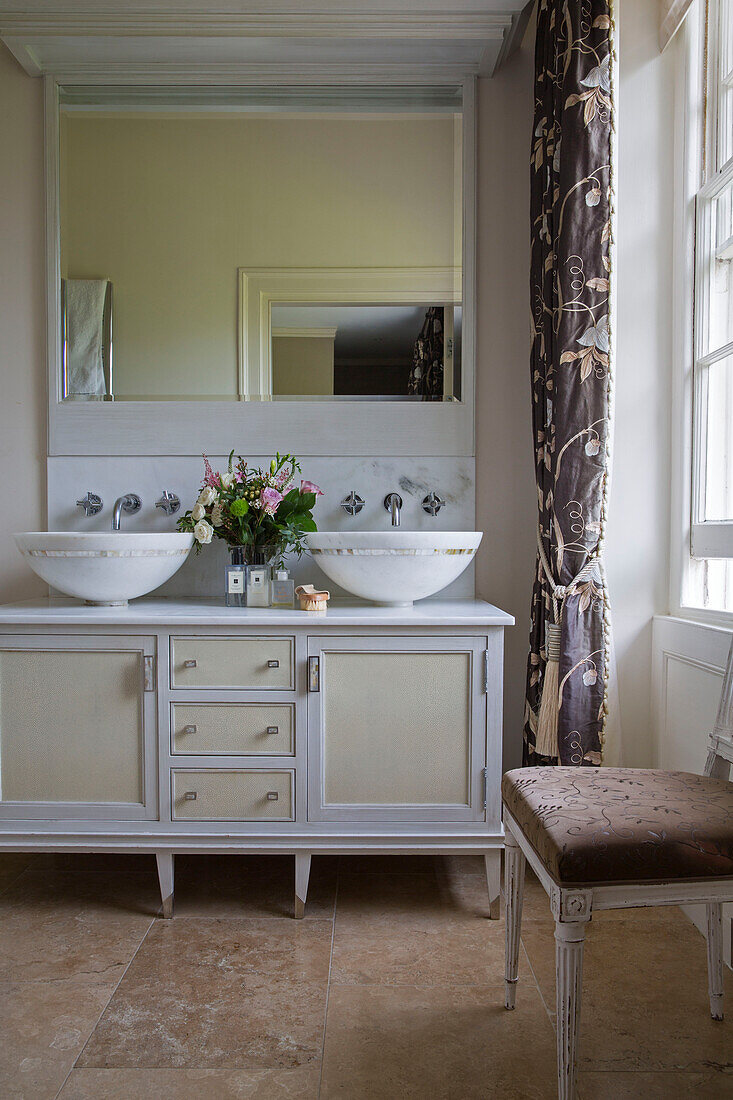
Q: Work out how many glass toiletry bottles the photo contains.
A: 3